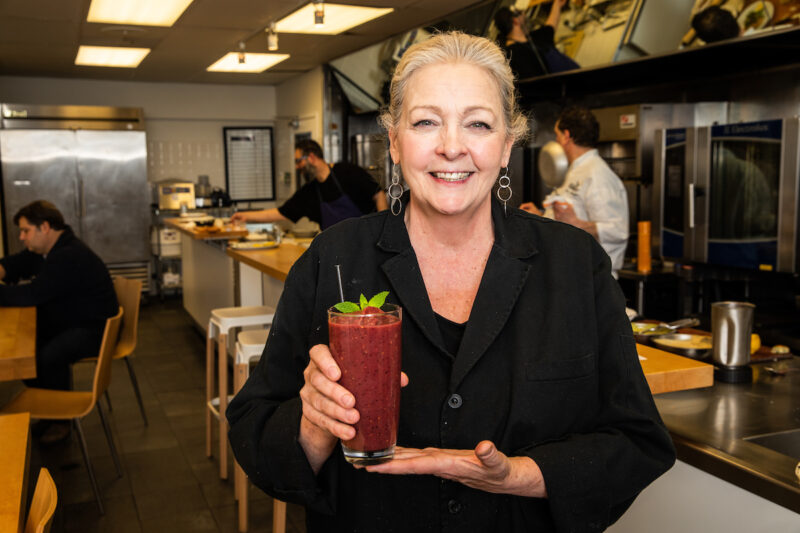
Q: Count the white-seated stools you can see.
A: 2